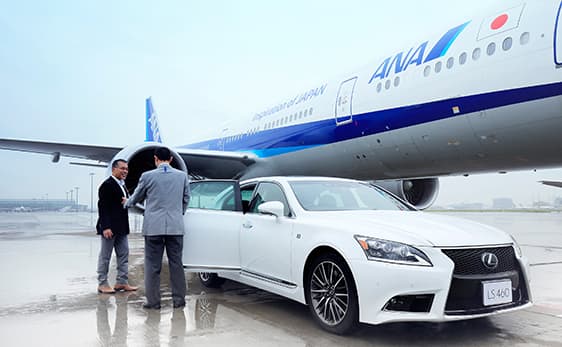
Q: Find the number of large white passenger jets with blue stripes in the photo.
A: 1